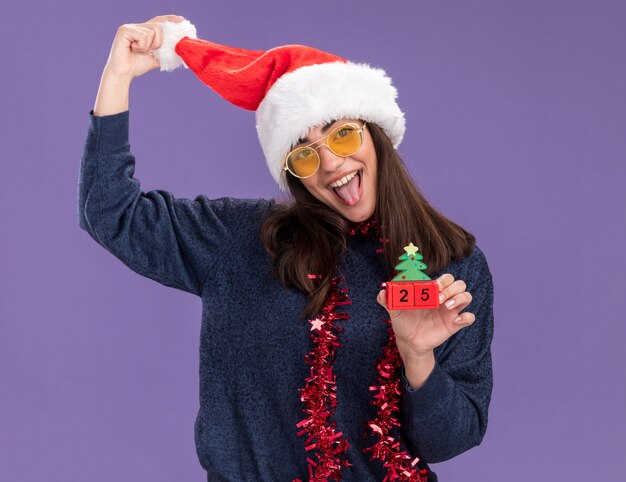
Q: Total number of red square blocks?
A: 2